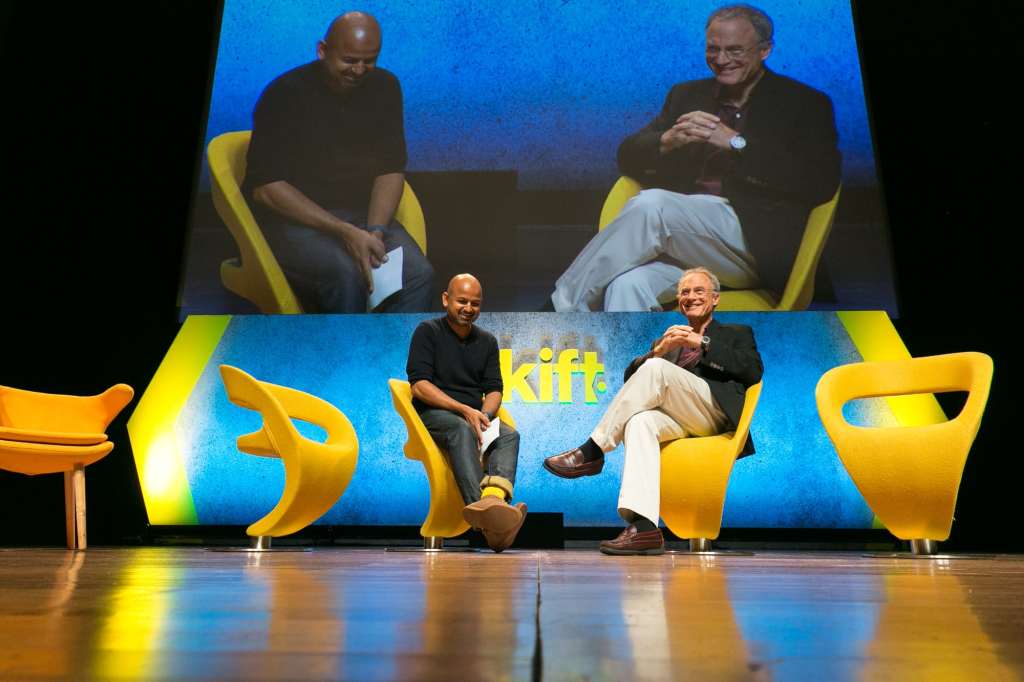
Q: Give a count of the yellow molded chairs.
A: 4